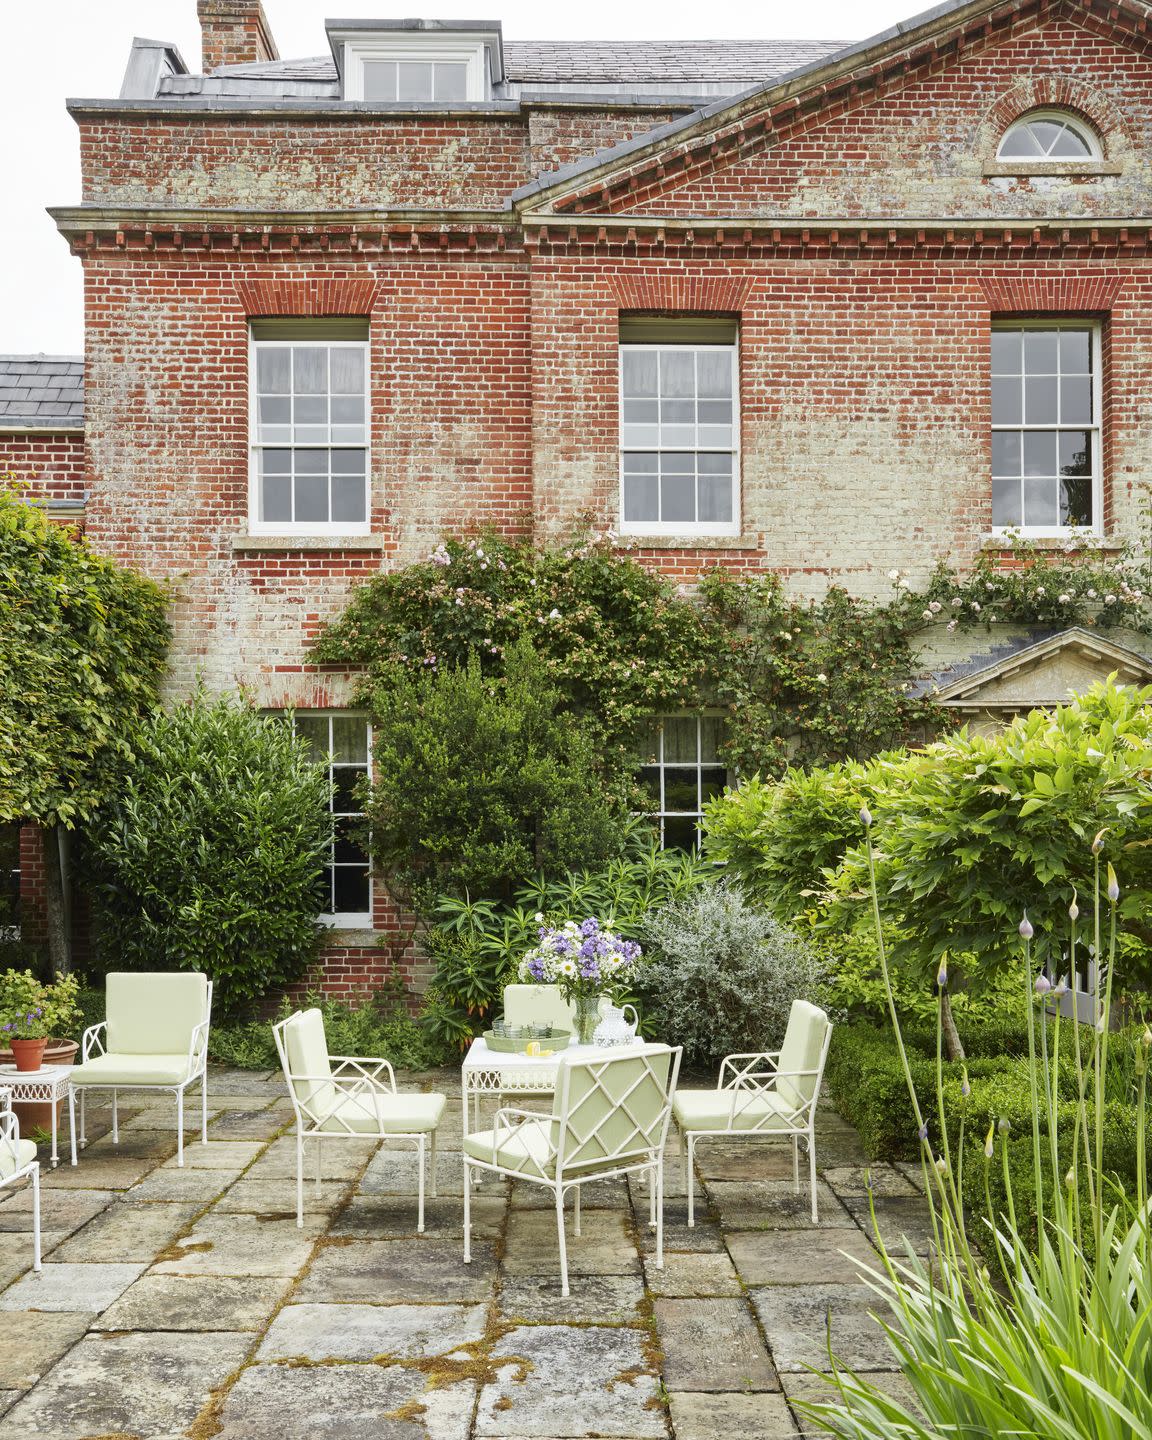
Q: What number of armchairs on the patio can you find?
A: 6